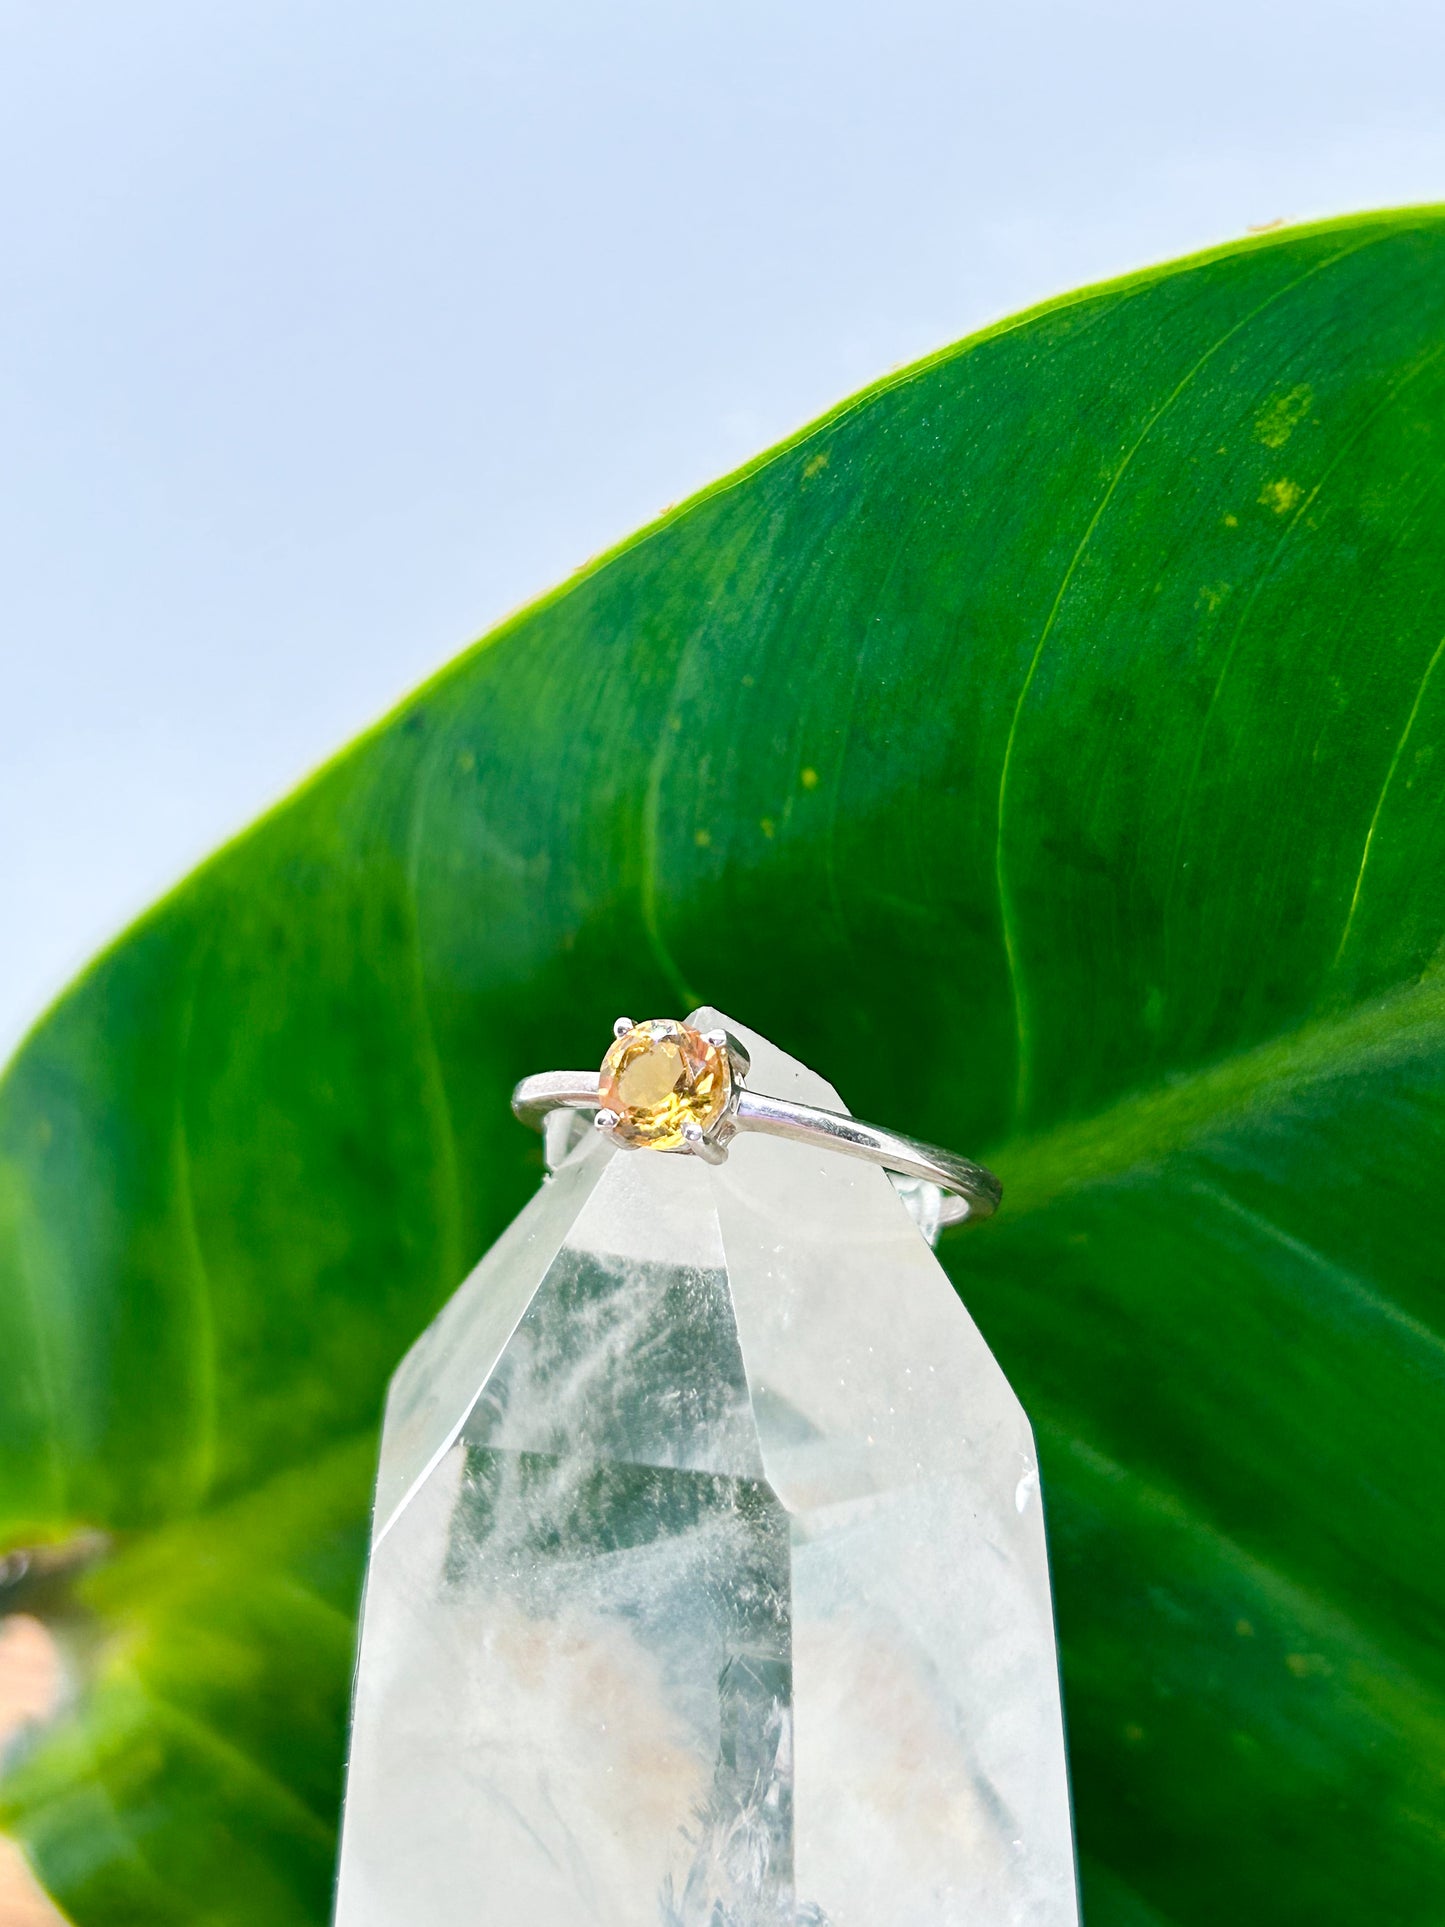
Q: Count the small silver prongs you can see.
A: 4